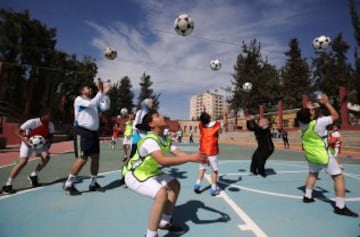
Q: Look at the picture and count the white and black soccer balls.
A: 7